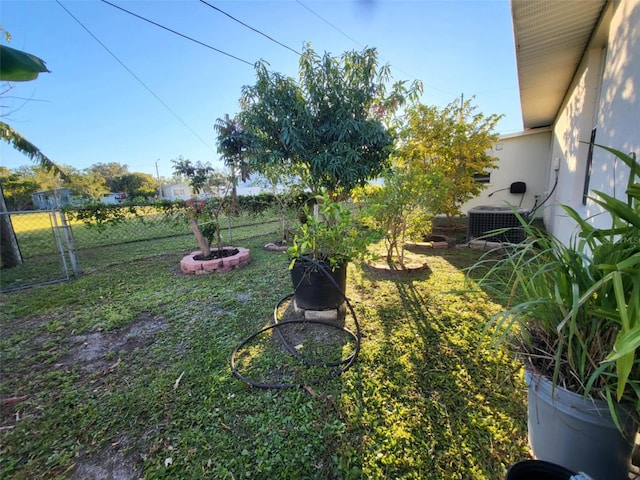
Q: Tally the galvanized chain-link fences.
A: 1